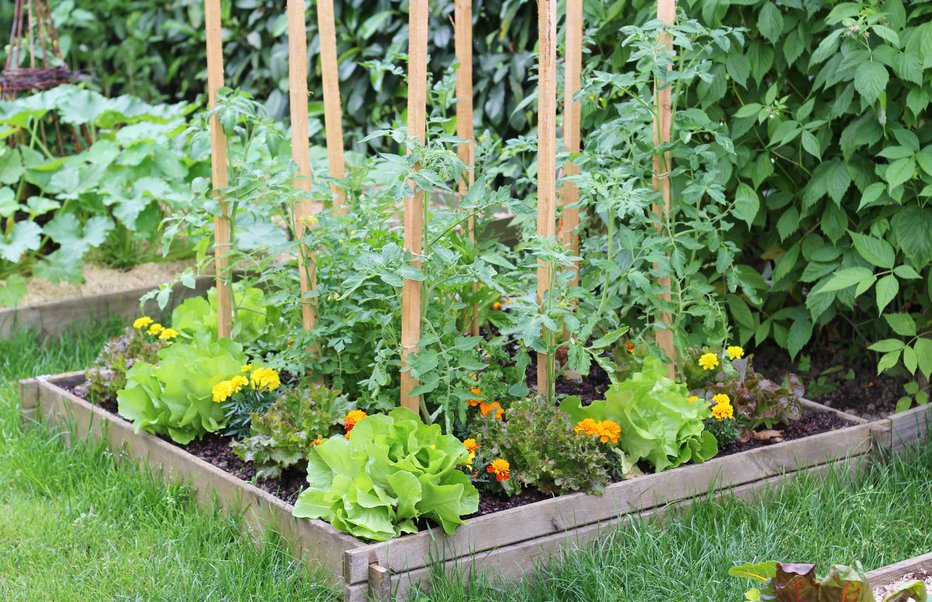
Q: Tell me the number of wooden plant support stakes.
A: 8